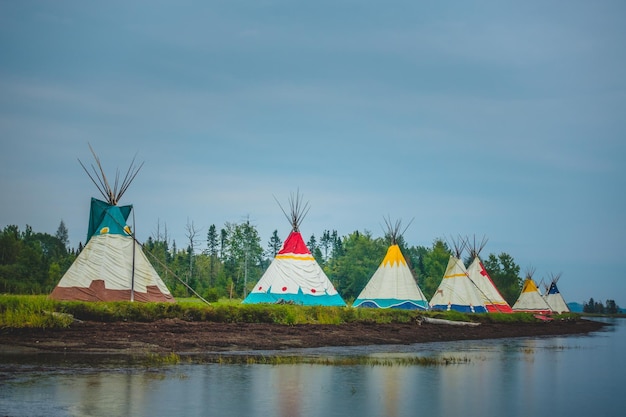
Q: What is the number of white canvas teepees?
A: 7